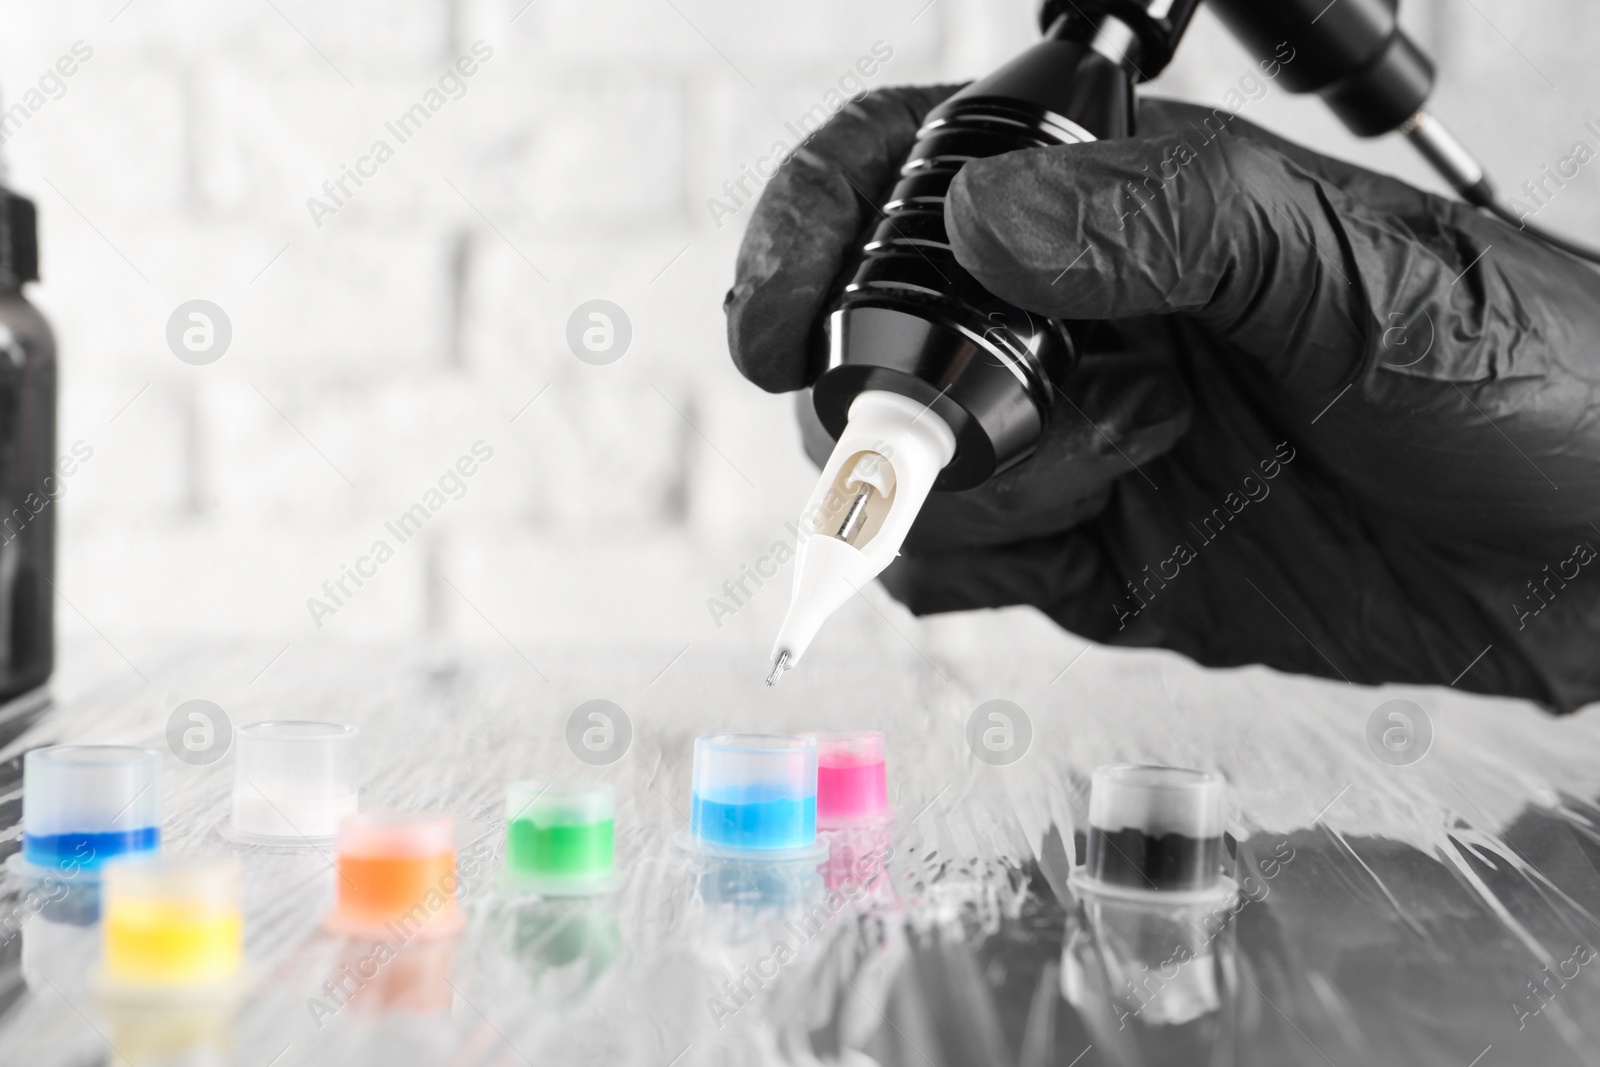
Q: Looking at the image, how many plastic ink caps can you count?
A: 8